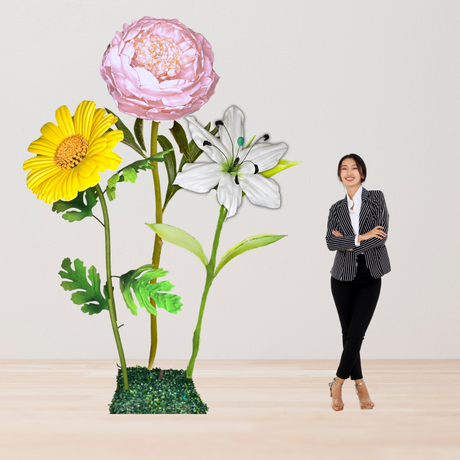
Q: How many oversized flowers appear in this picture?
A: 3